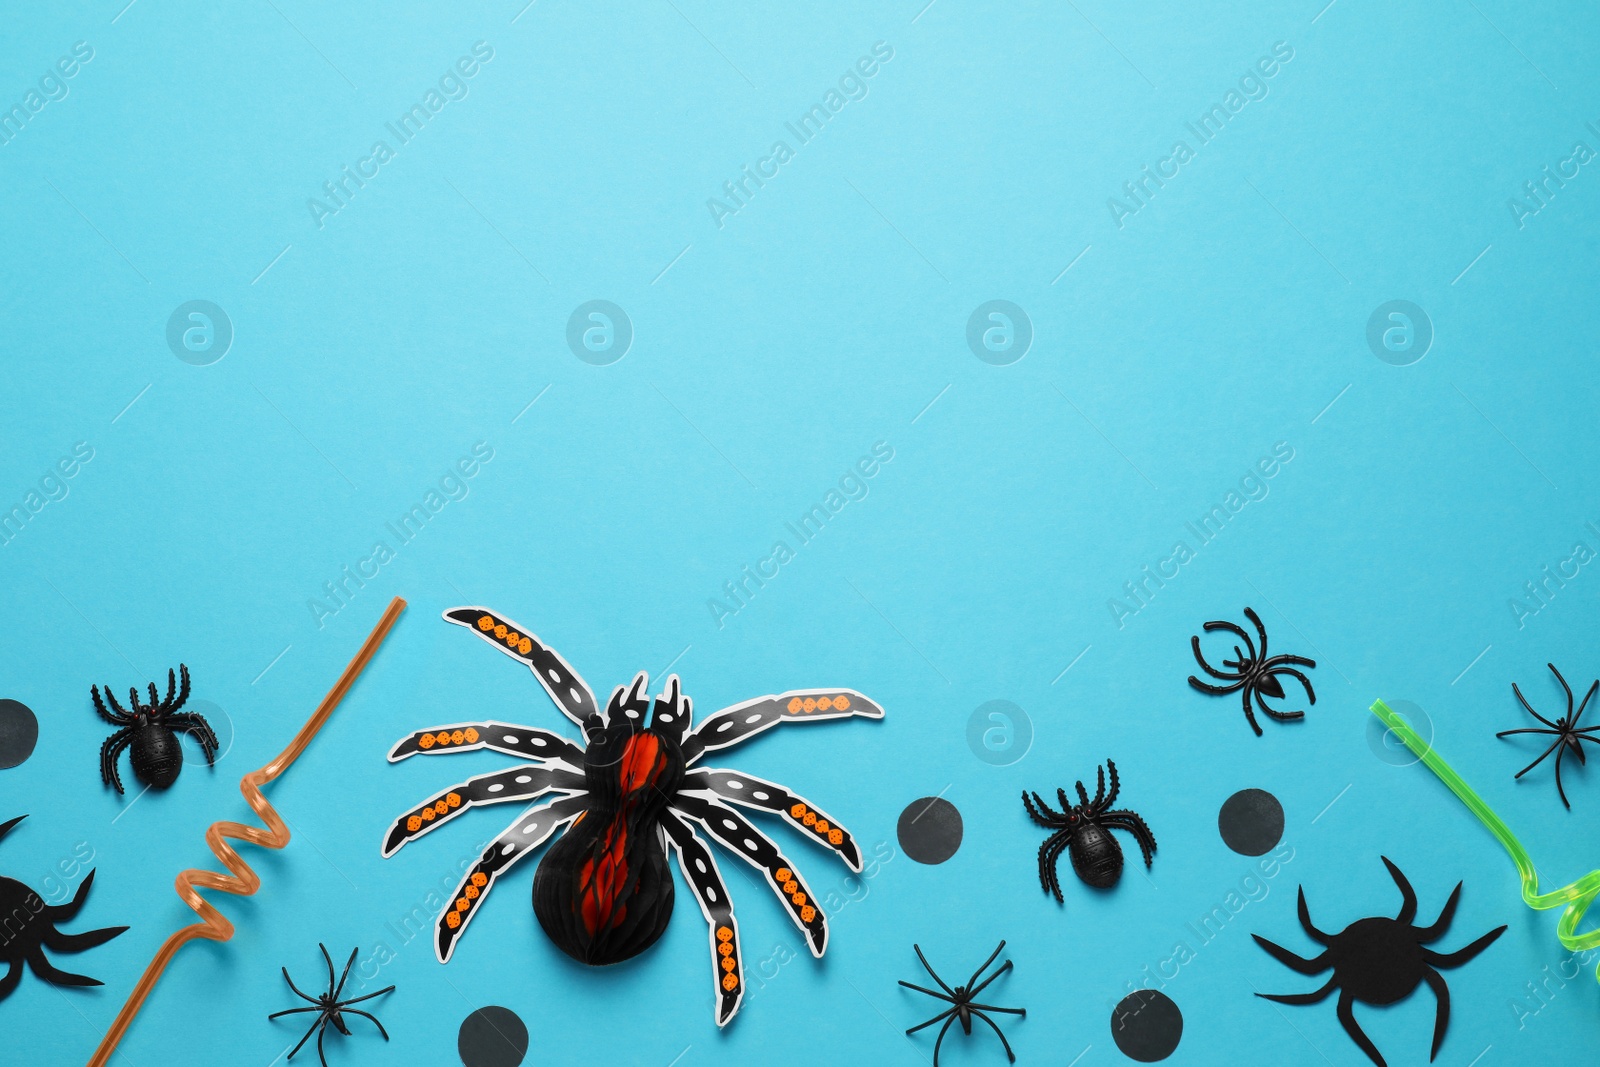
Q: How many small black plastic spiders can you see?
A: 6